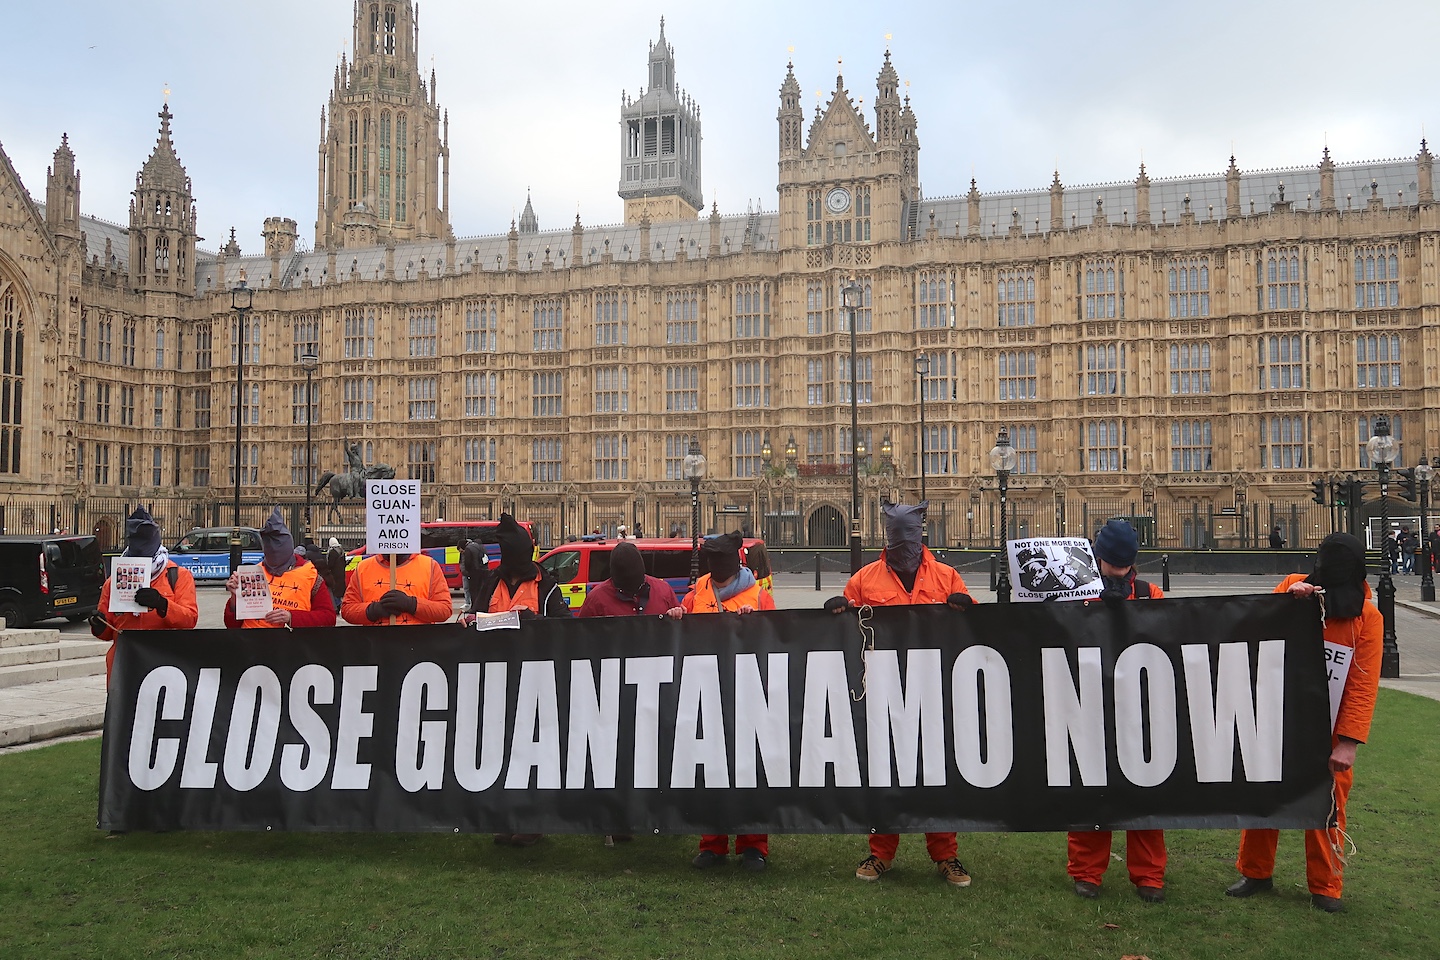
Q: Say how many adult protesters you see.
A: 9